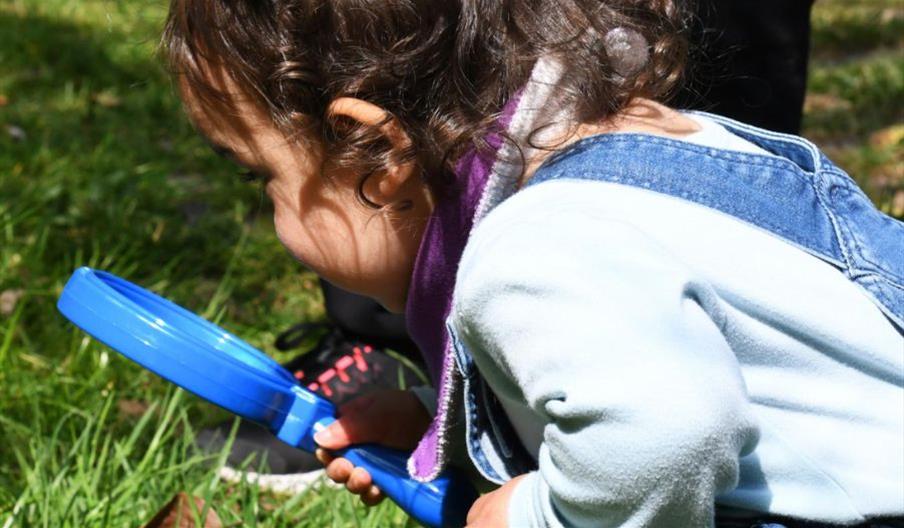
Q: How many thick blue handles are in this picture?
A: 1